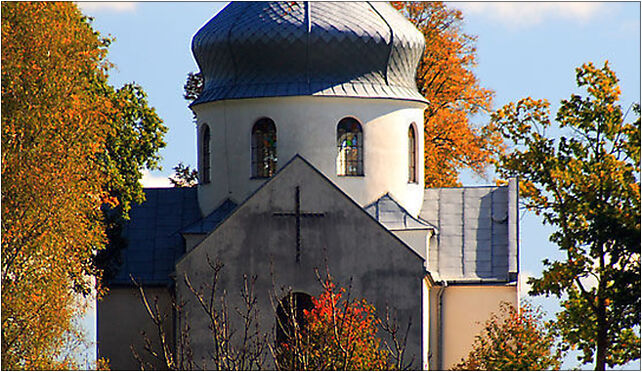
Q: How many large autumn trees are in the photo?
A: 3